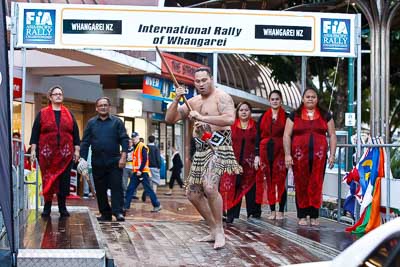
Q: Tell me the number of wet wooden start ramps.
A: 1